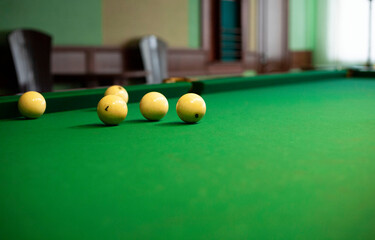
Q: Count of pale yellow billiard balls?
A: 5